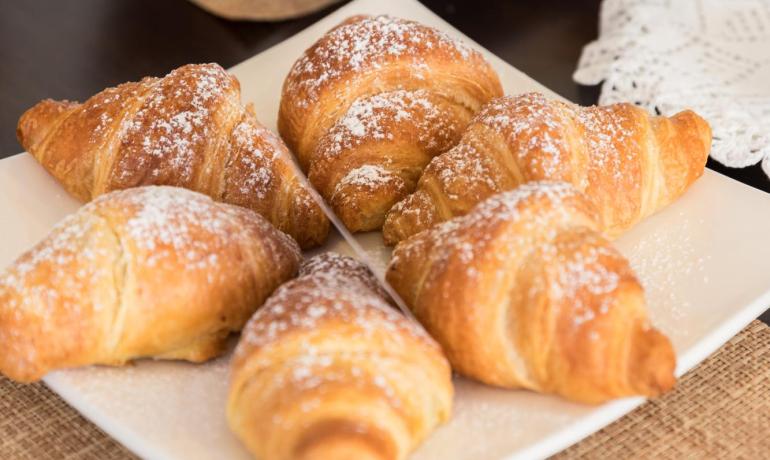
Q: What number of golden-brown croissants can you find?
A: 6